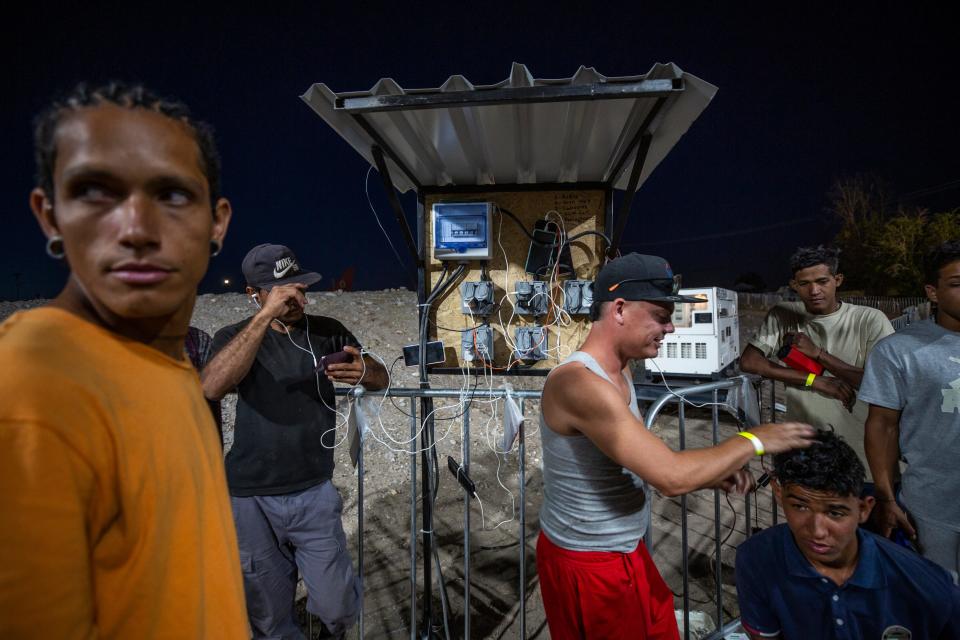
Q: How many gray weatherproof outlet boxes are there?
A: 5